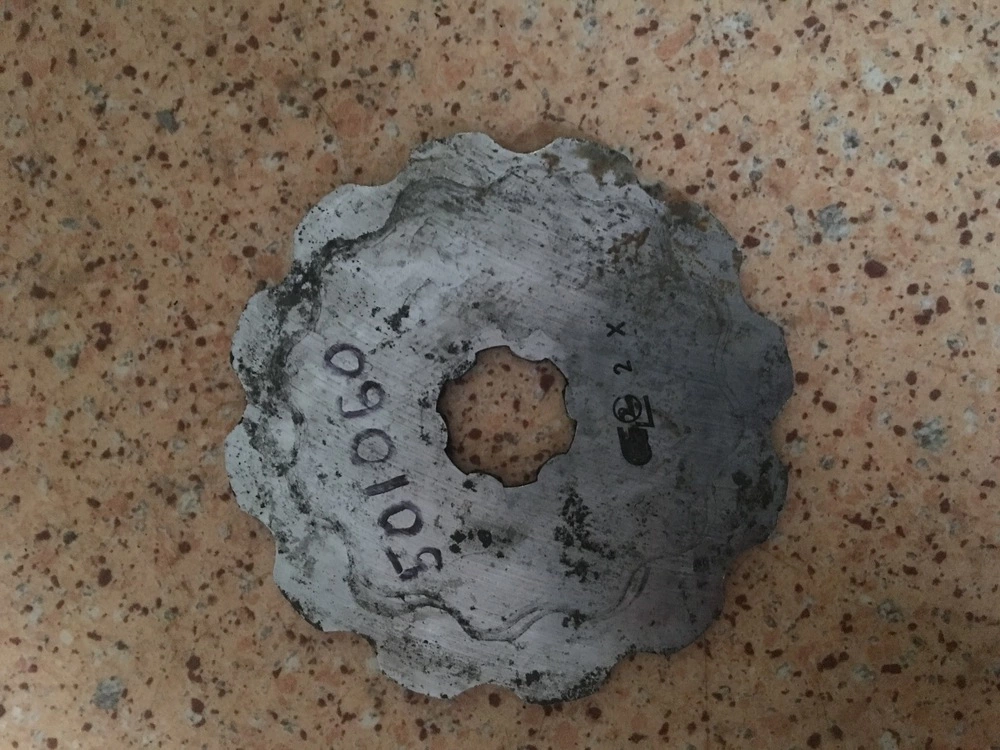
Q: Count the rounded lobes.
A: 12